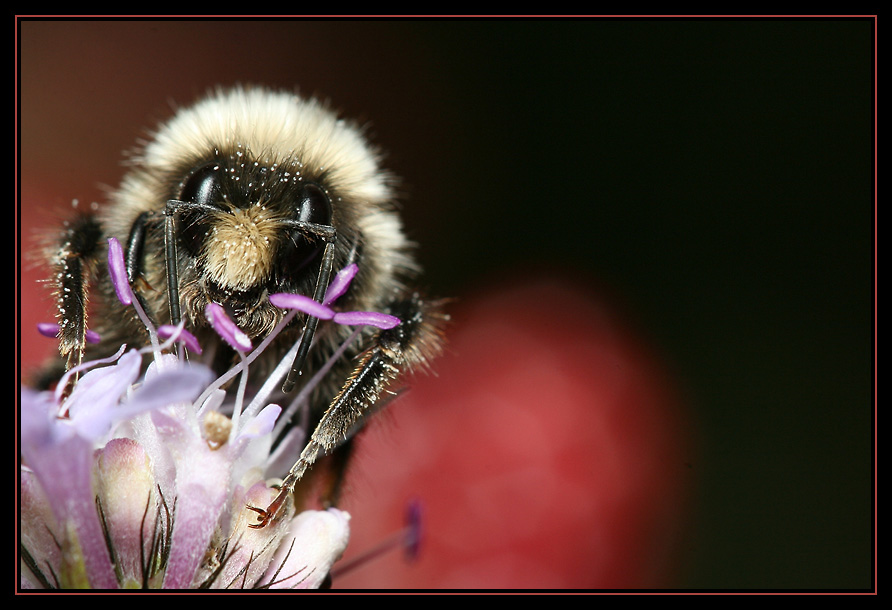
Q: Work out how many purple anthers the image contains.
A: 8